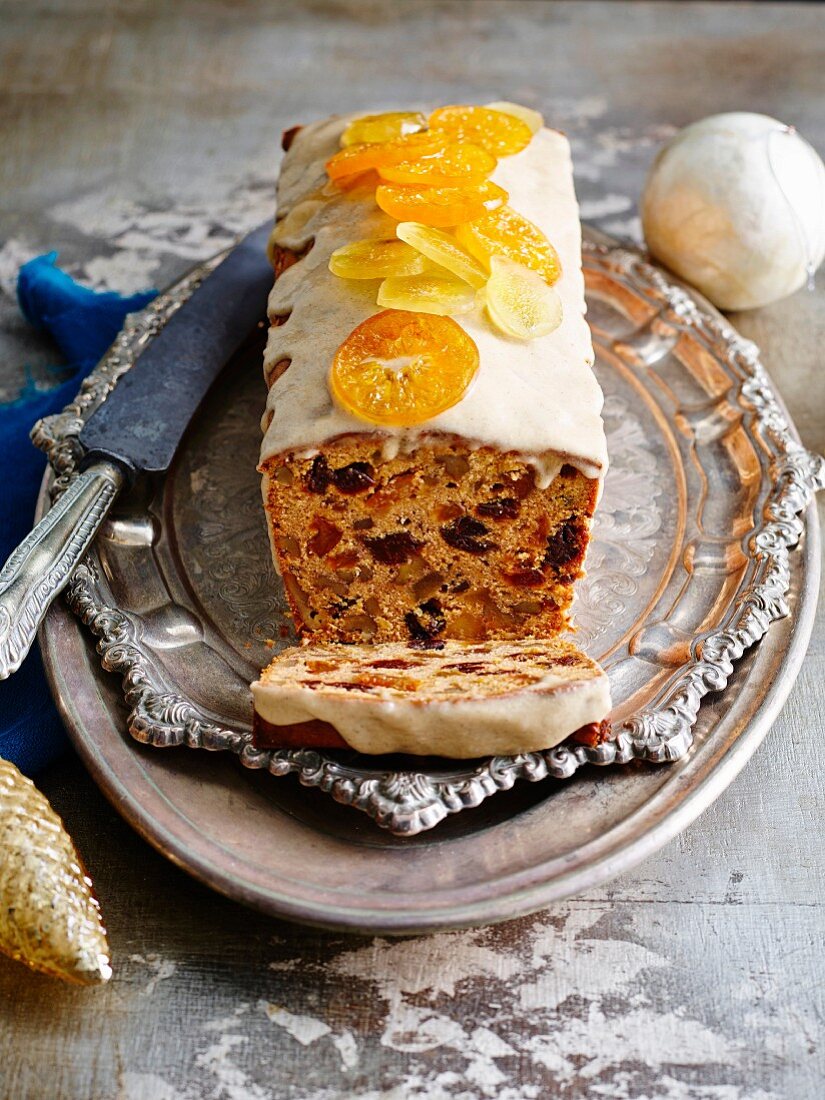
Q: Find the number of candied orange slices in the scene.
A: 6